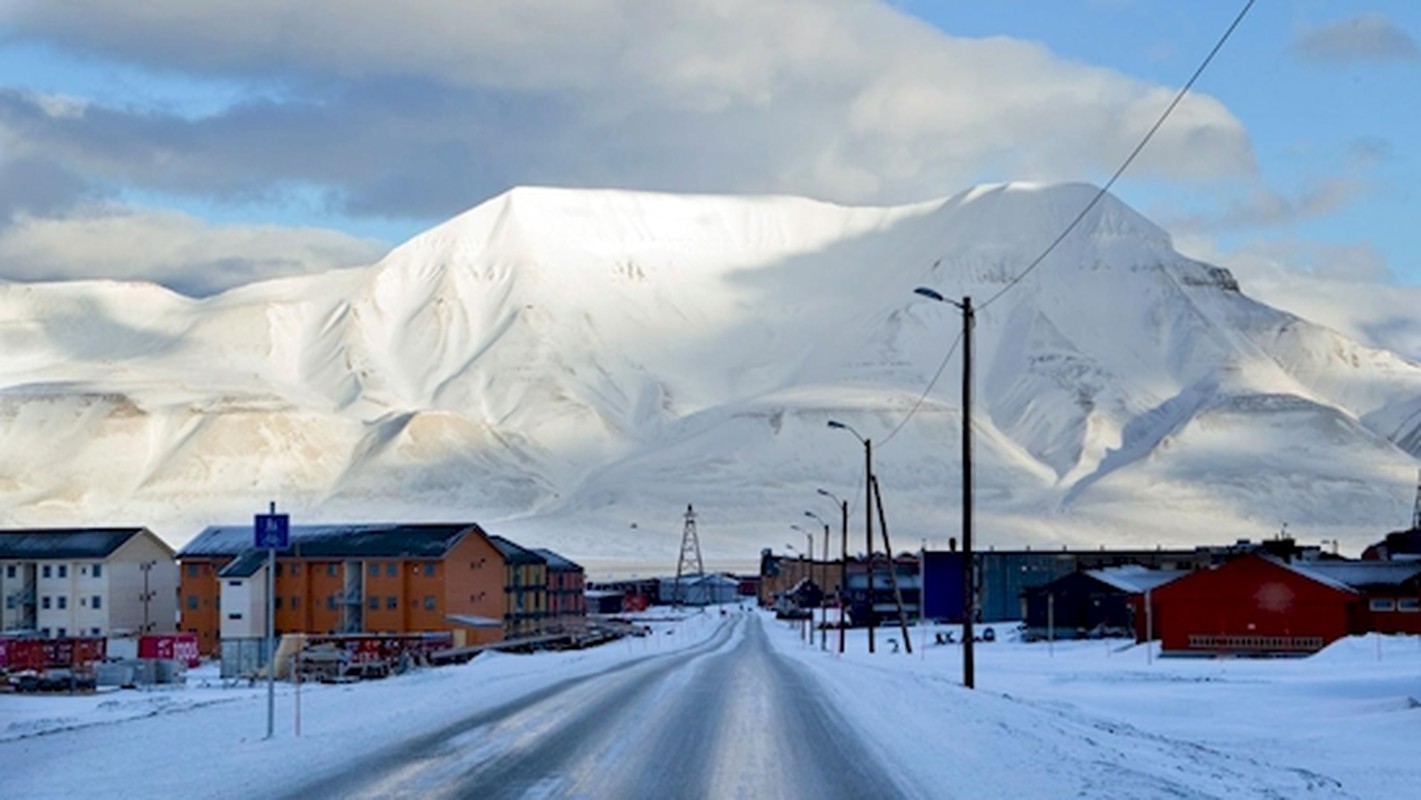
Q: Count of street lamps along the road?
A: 6